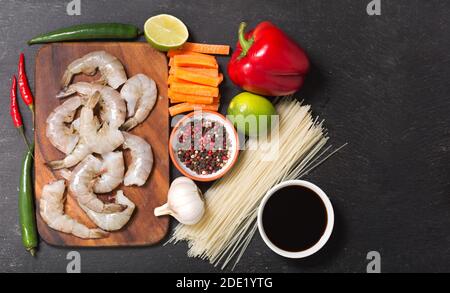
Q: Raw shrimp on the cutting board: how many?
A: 11